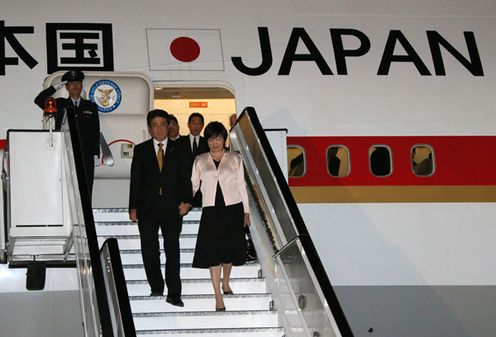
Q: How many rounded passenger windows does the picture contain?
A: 4